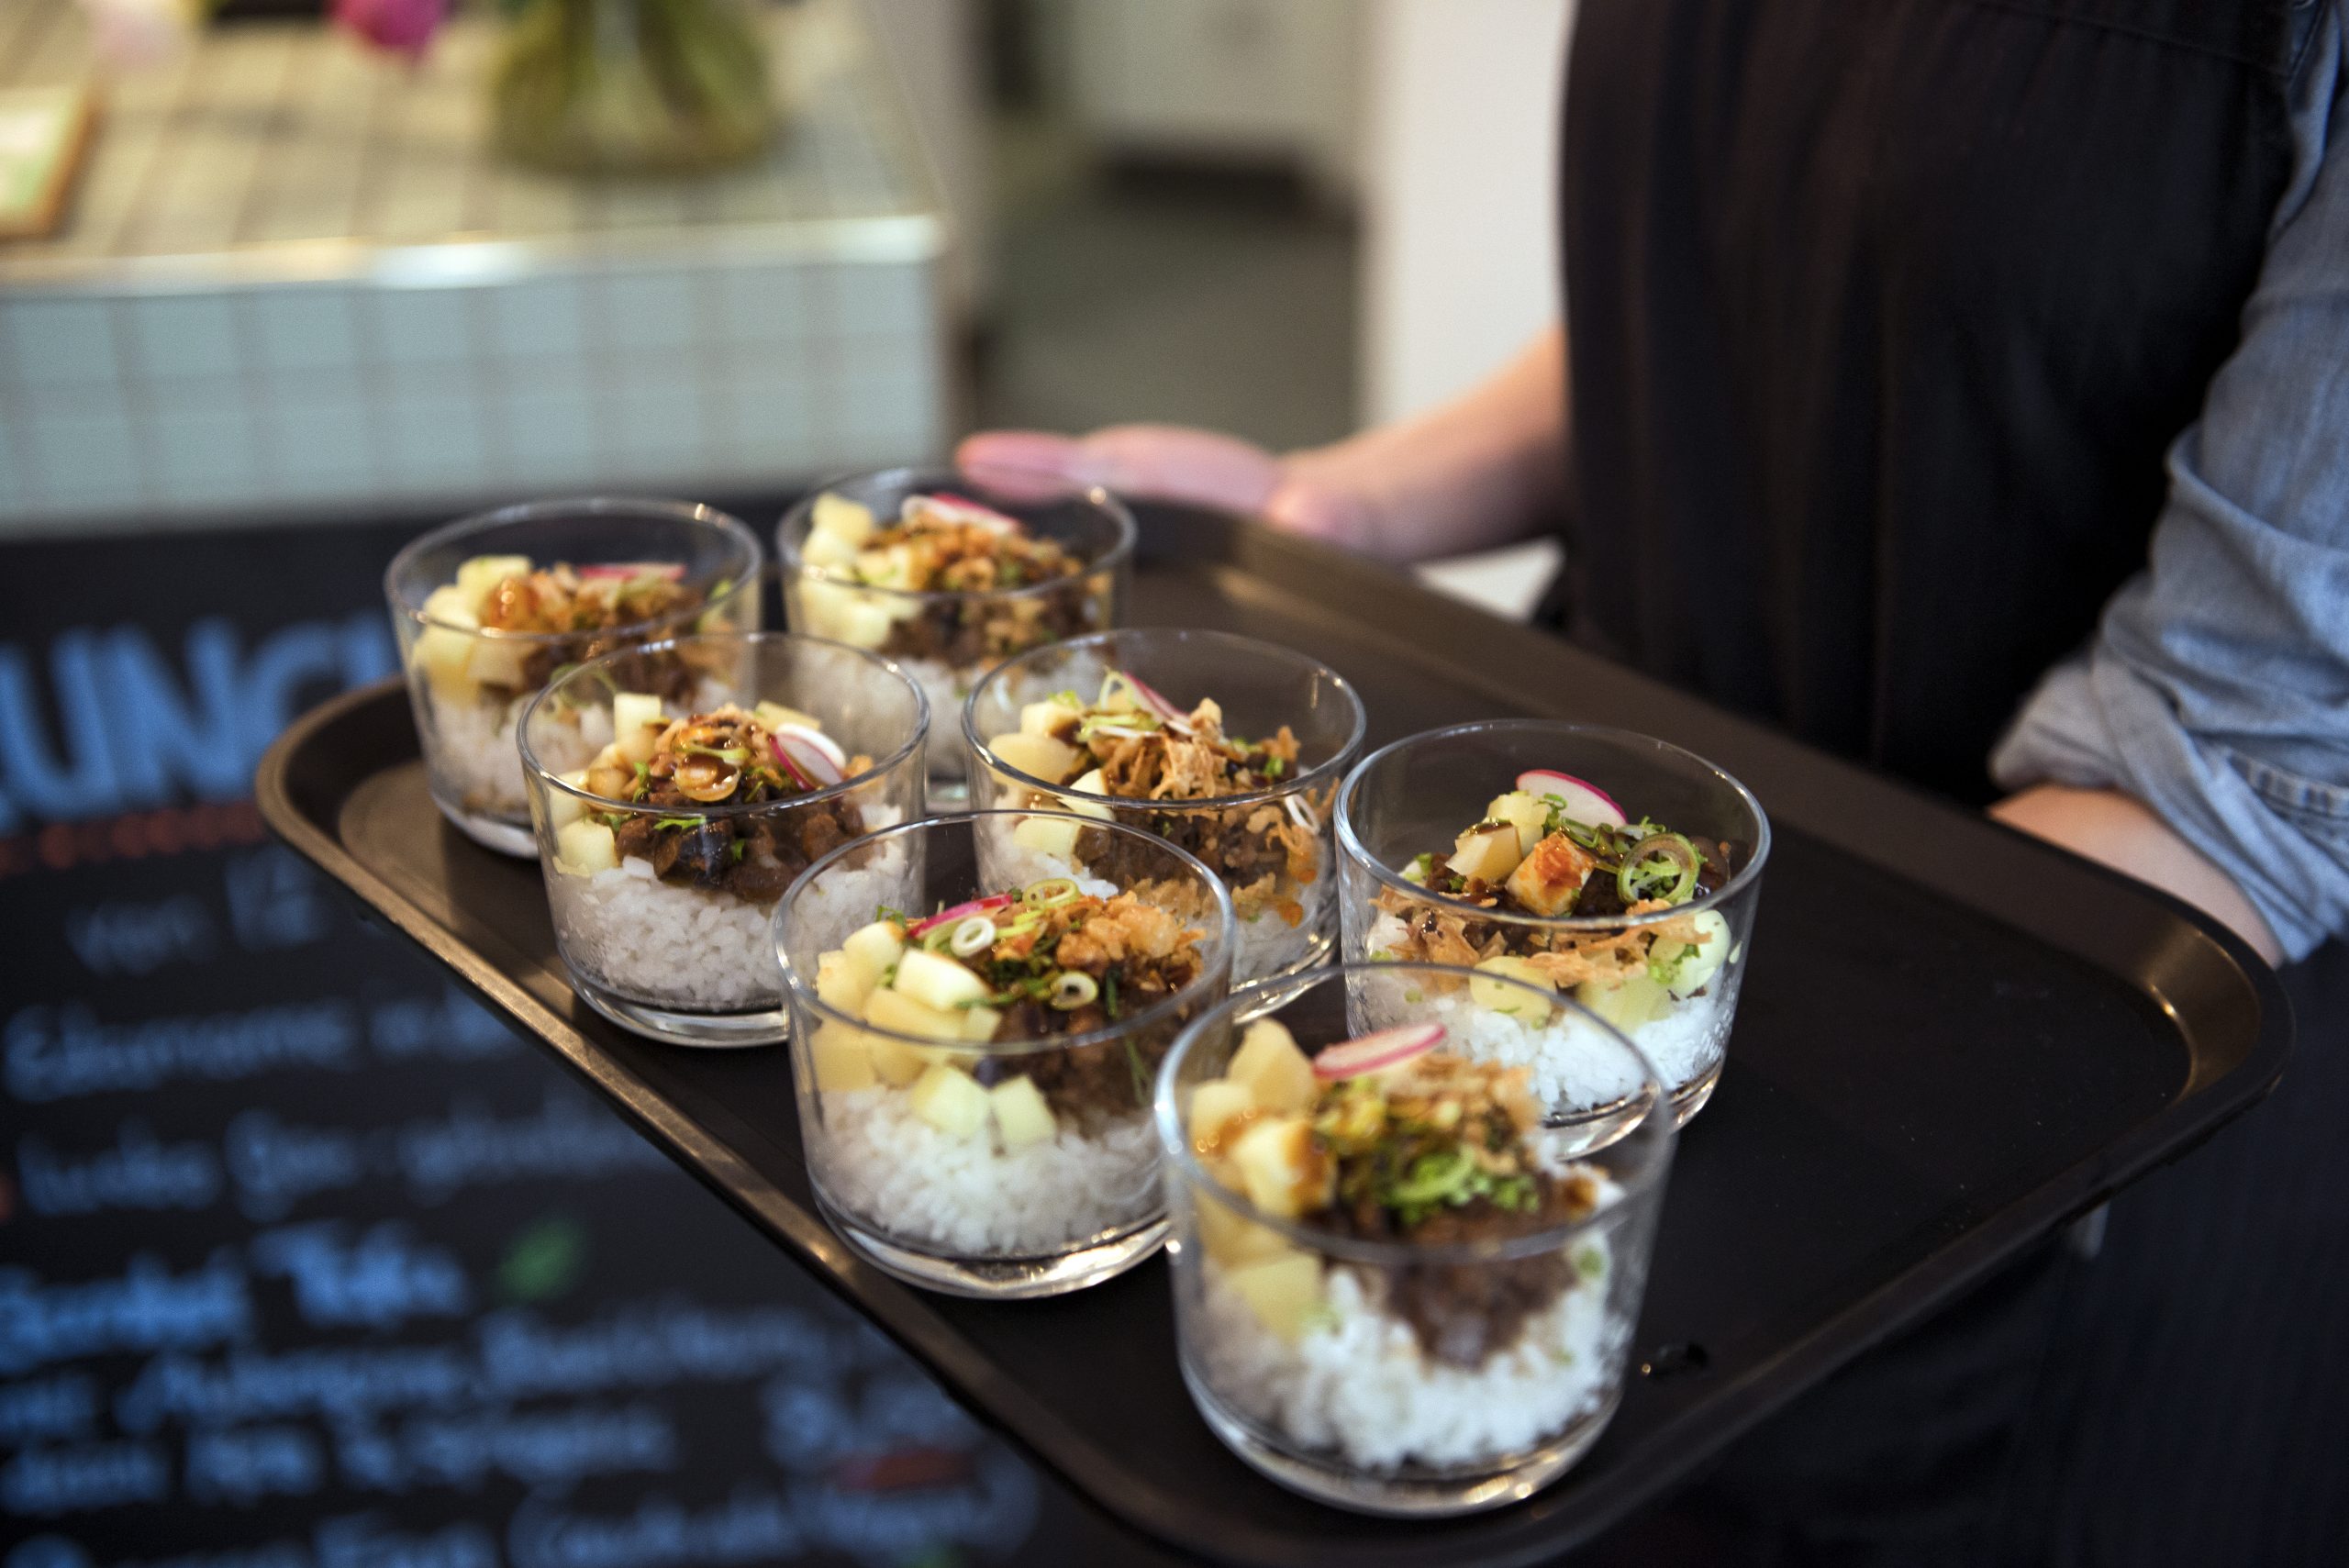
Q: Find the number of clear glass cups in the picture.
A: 7